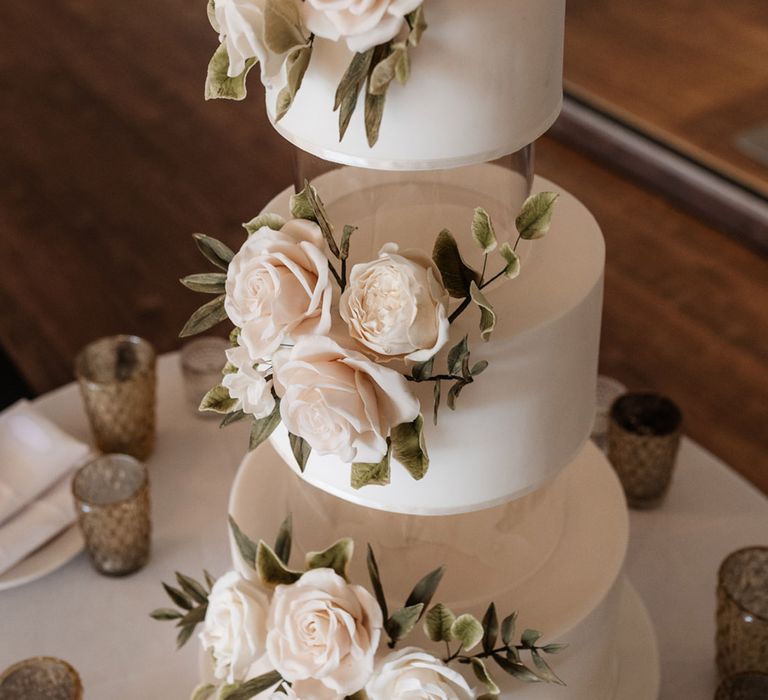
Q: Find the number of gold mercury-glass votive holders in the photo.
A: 6